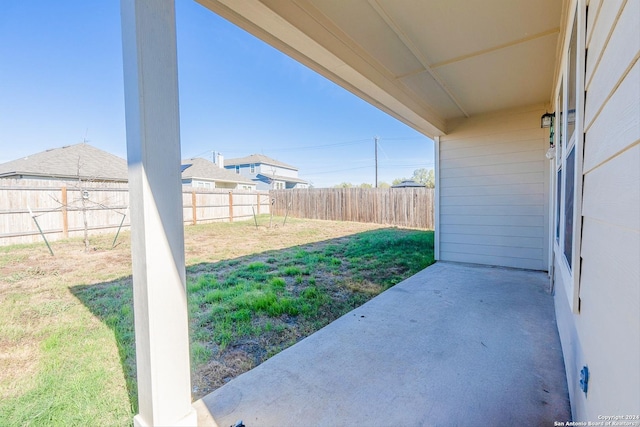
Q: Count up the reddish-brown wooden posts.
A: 4